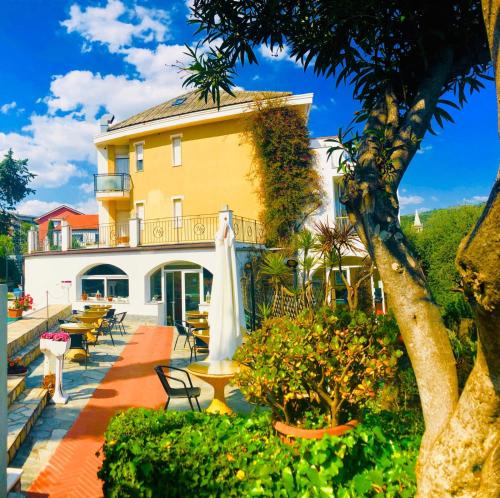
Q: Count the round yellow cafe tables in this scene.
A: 8